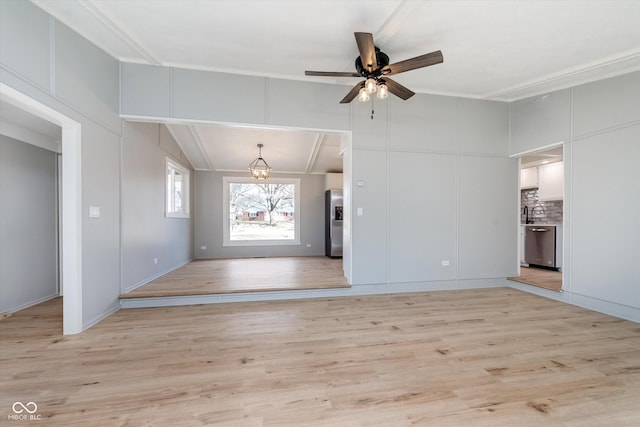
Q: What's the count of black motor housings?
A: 1